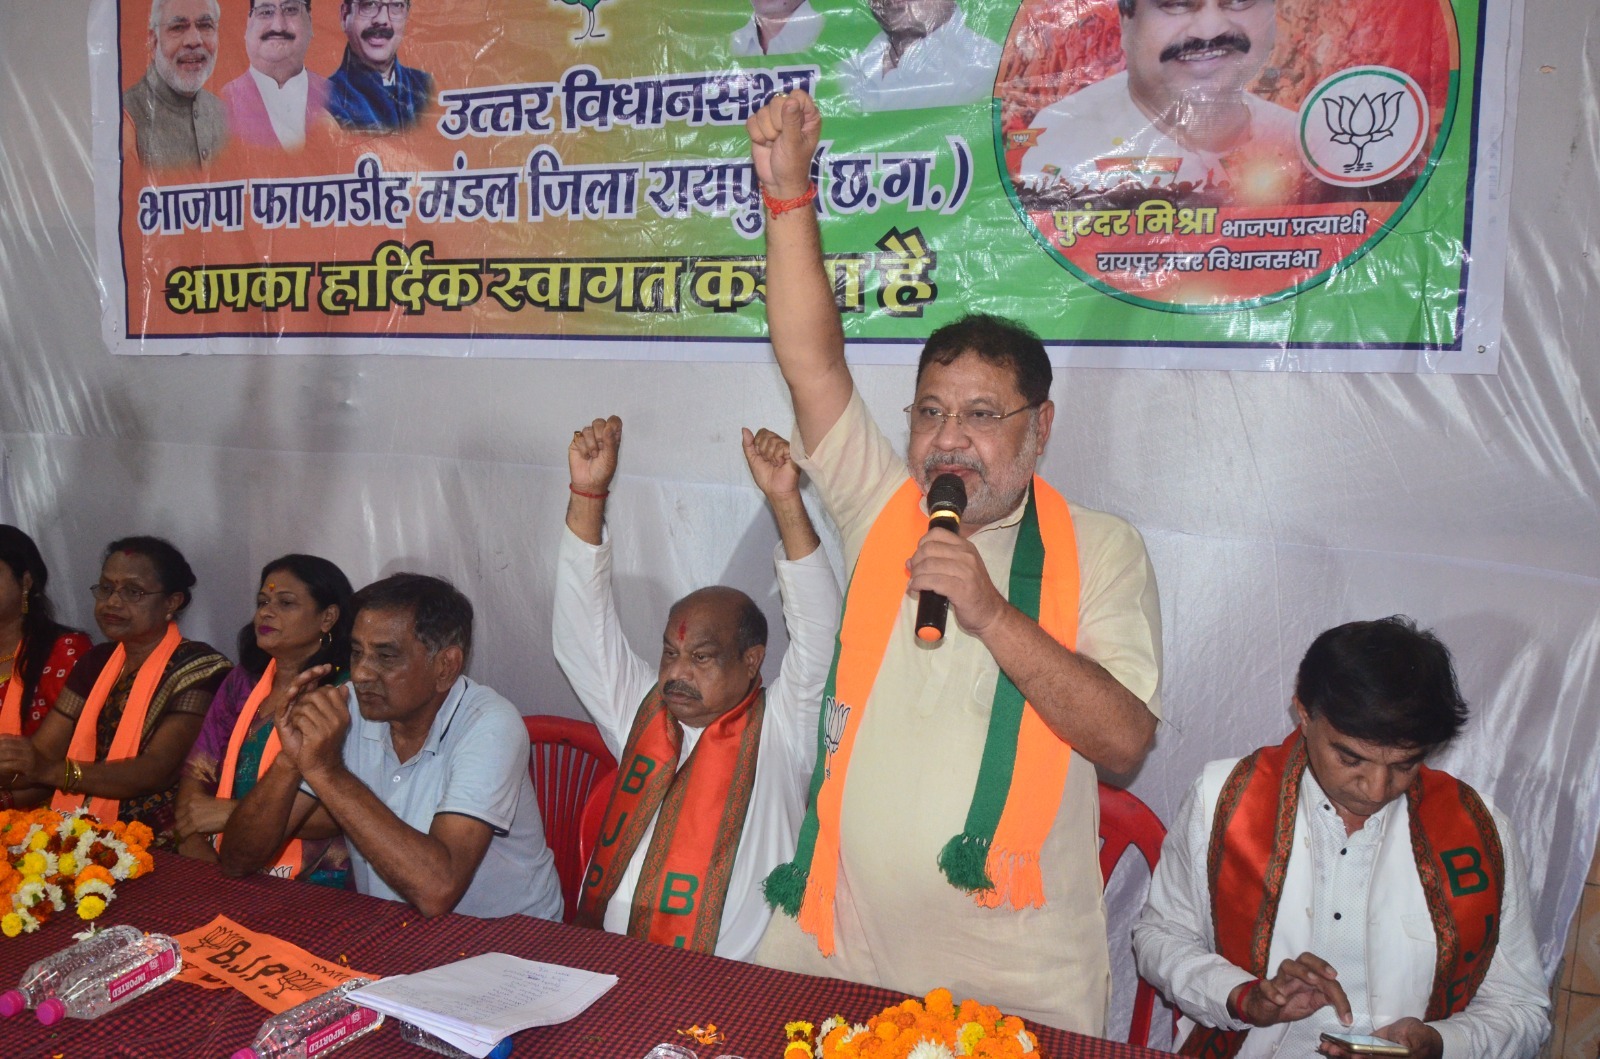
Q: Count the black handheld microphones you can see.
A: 1